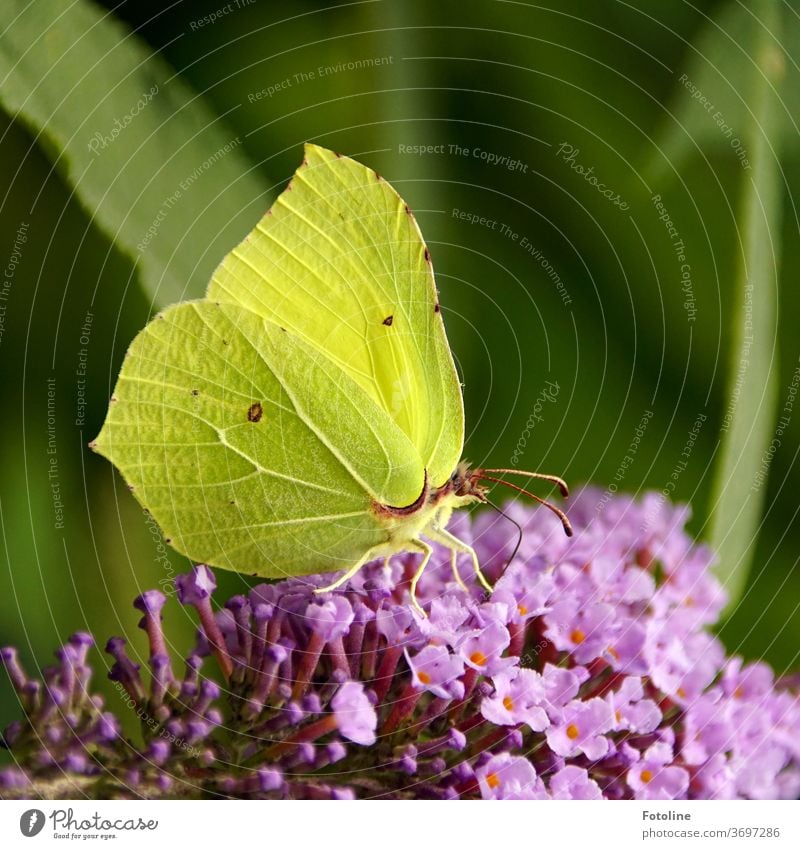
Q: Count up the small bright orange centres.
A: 12